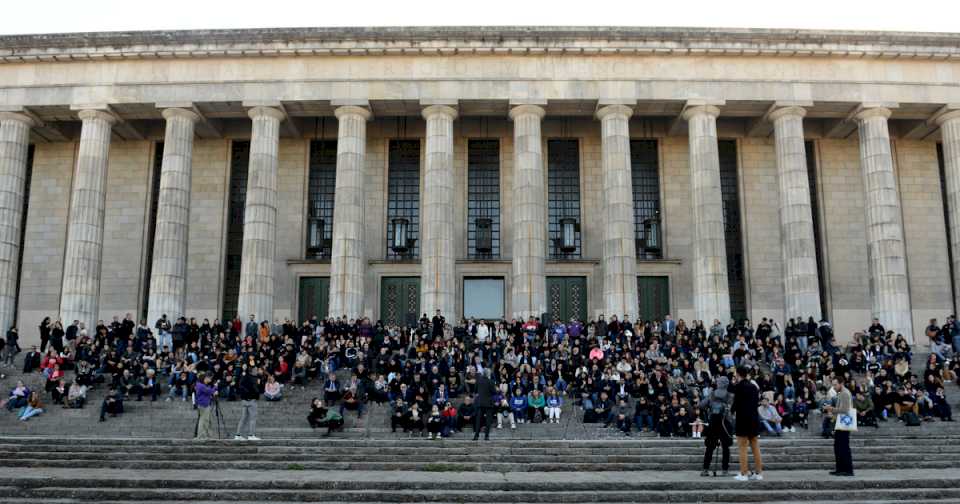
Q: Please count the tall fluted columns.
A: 12